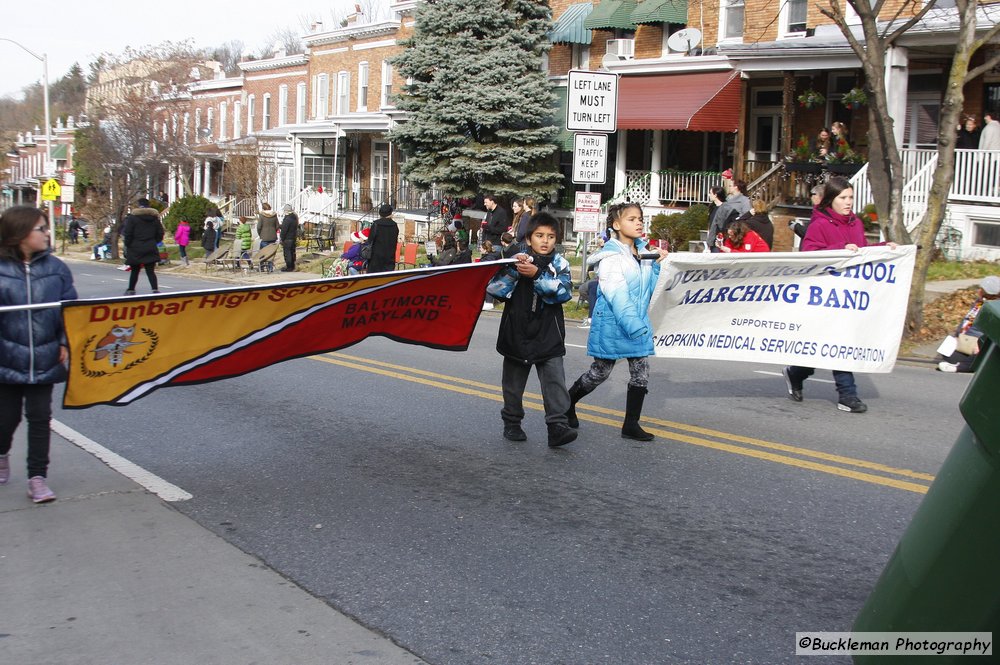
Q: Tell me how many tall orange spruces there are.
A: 0